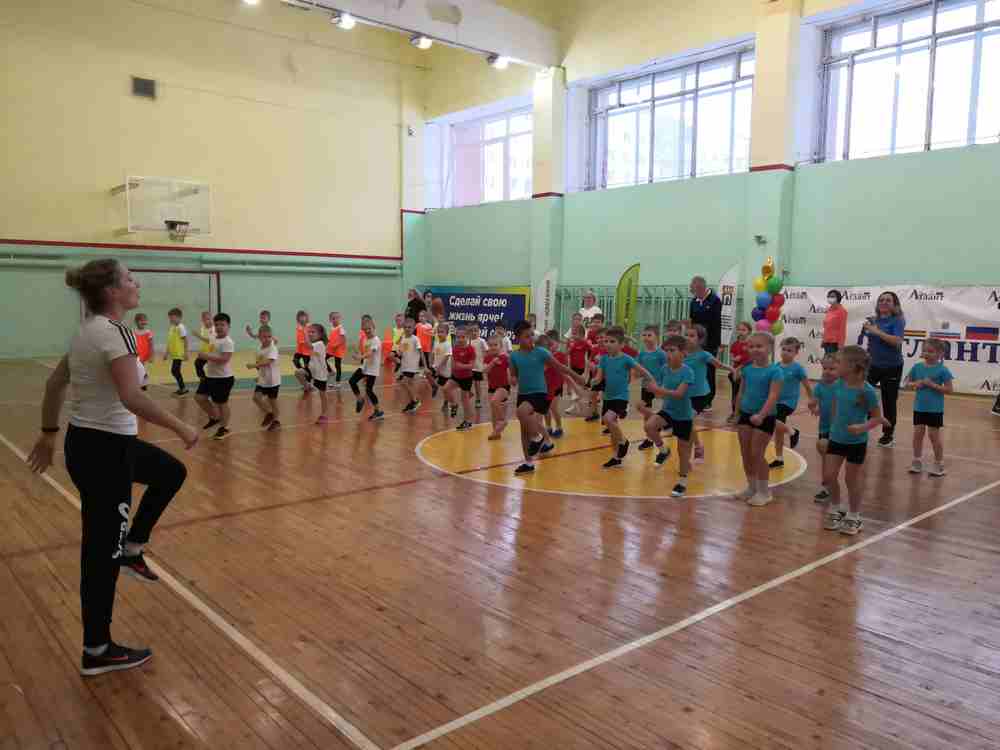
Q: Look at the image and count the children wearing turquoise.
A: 10